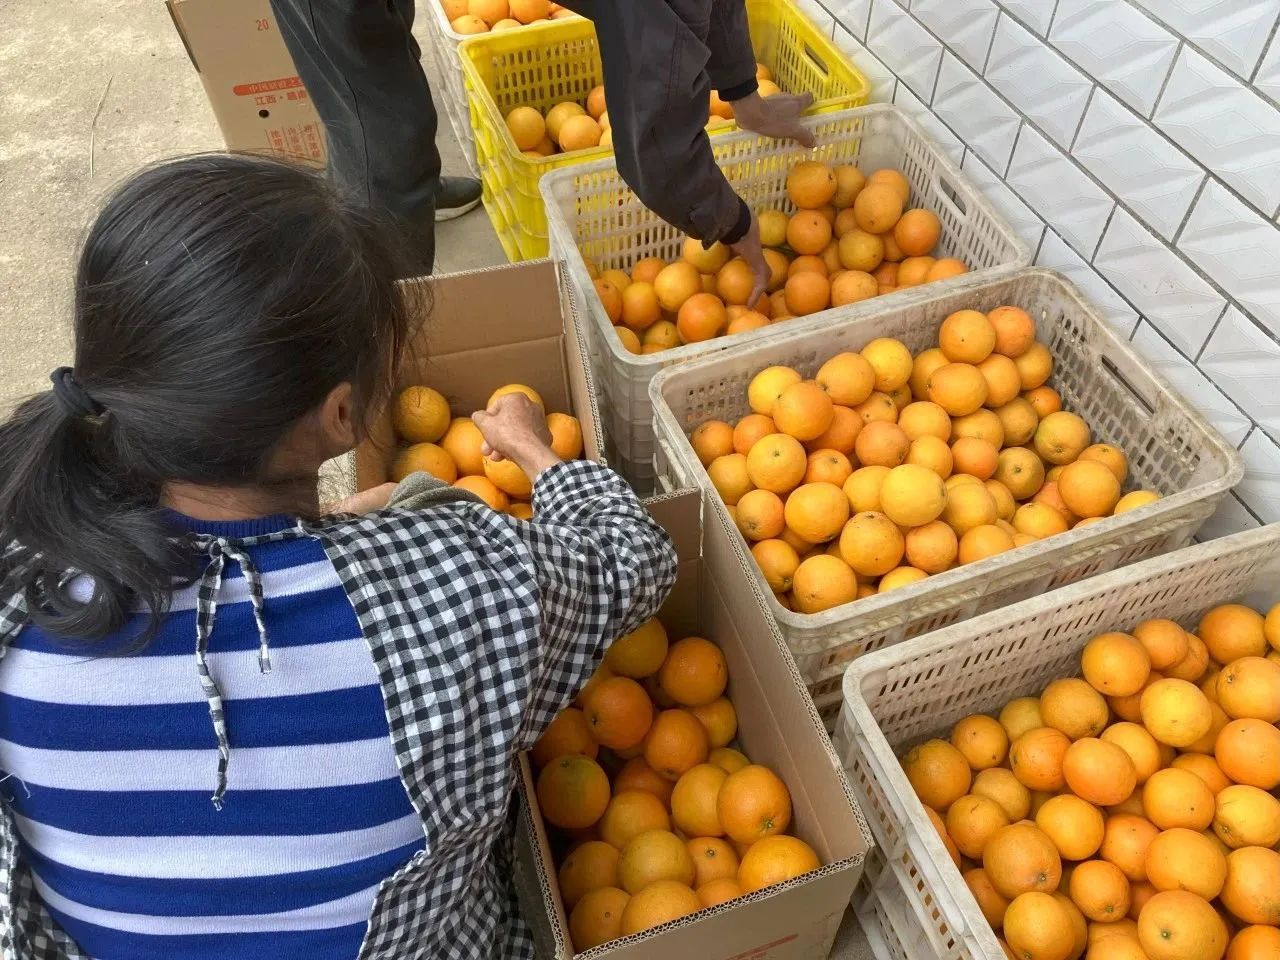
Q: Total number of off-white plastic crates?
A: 4